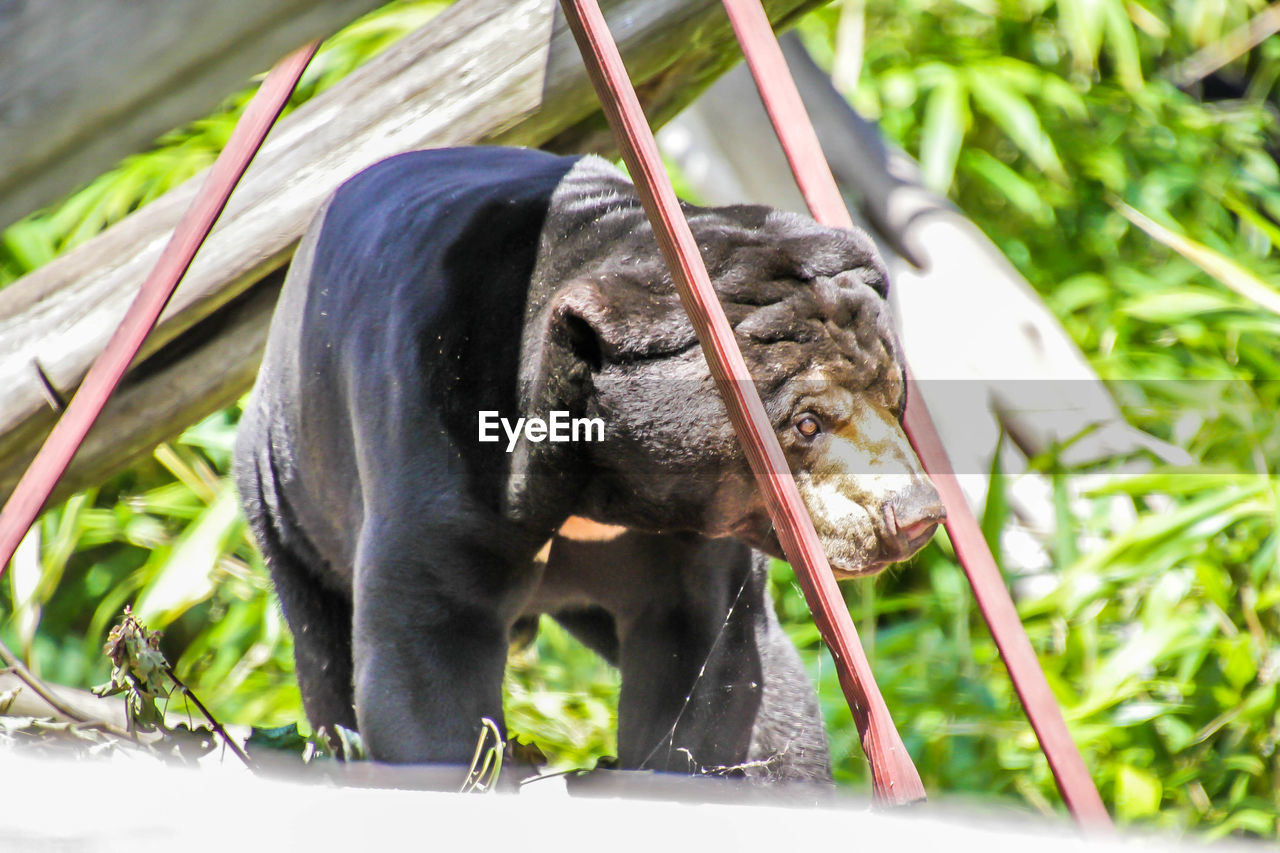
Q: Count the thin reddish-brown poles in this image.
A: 3